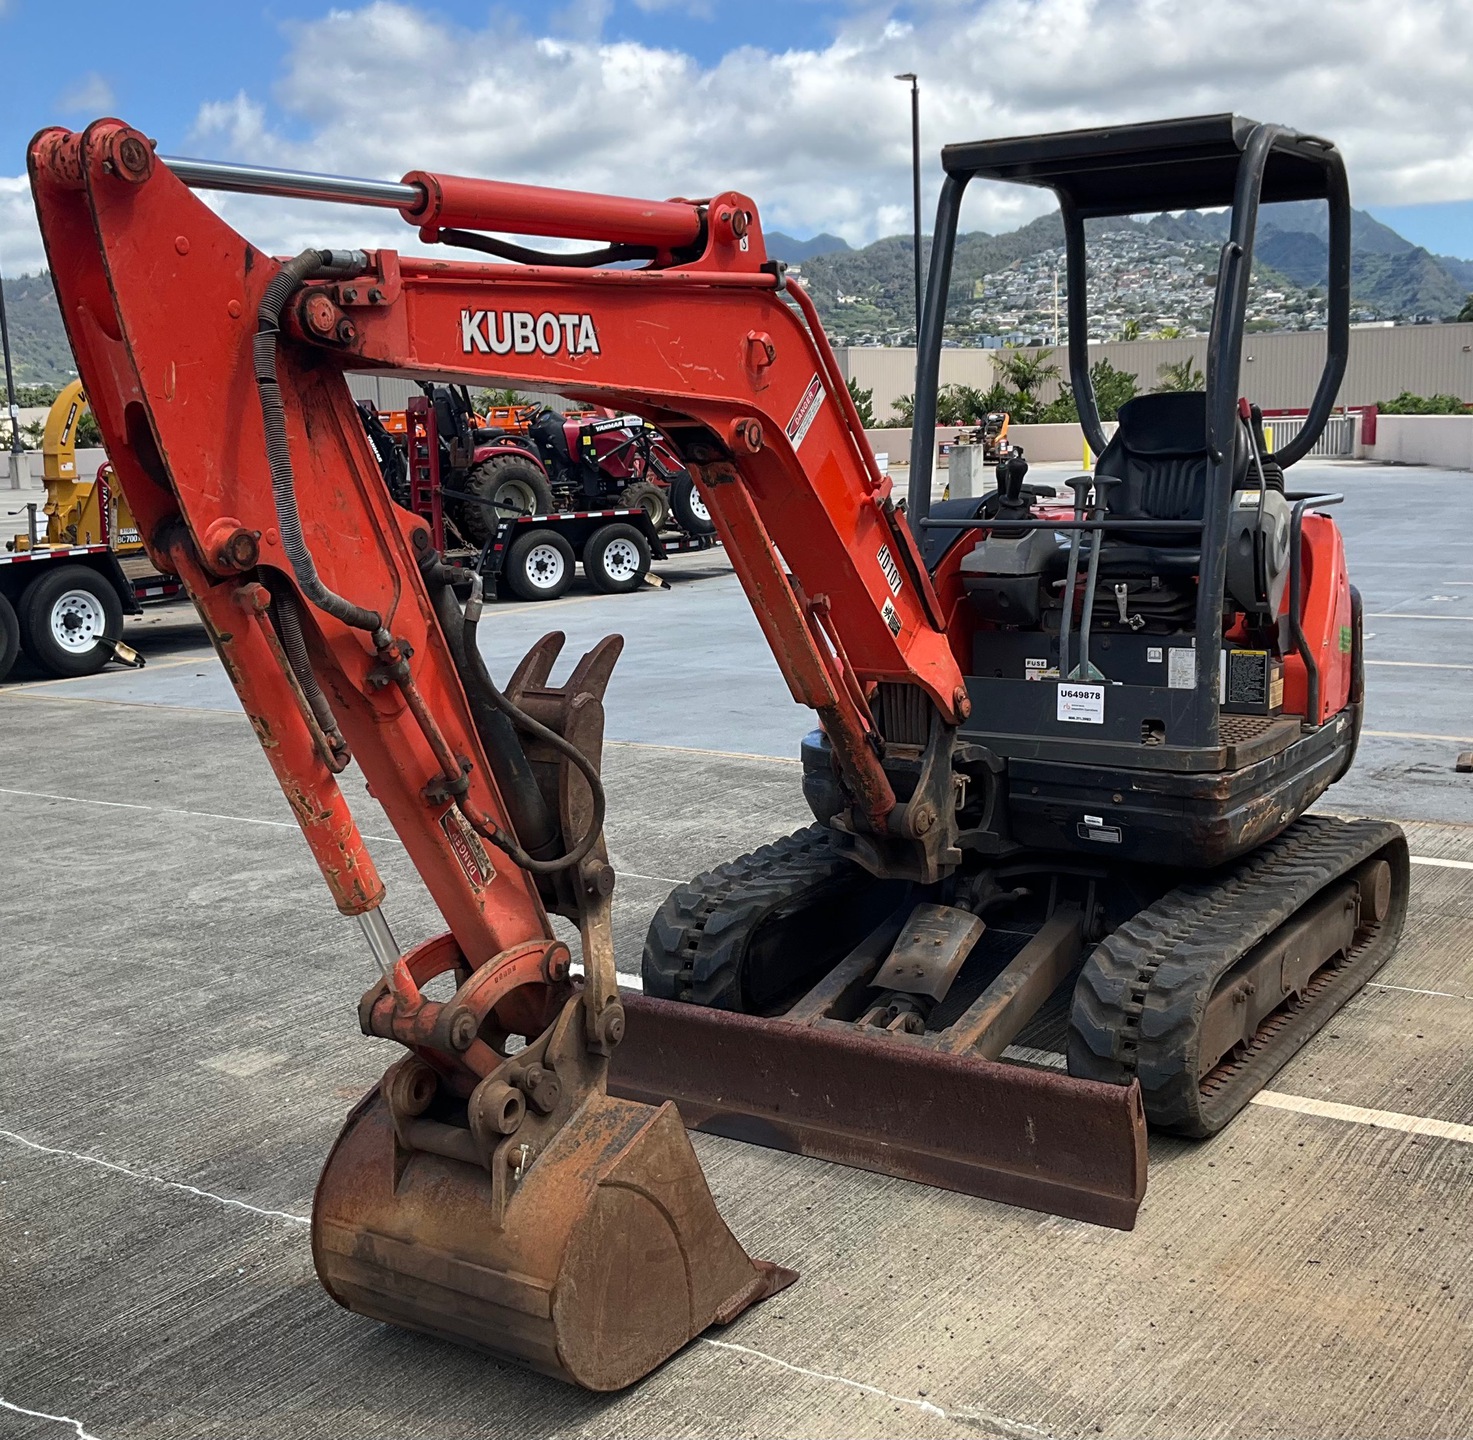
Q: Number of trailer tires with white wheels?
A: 4